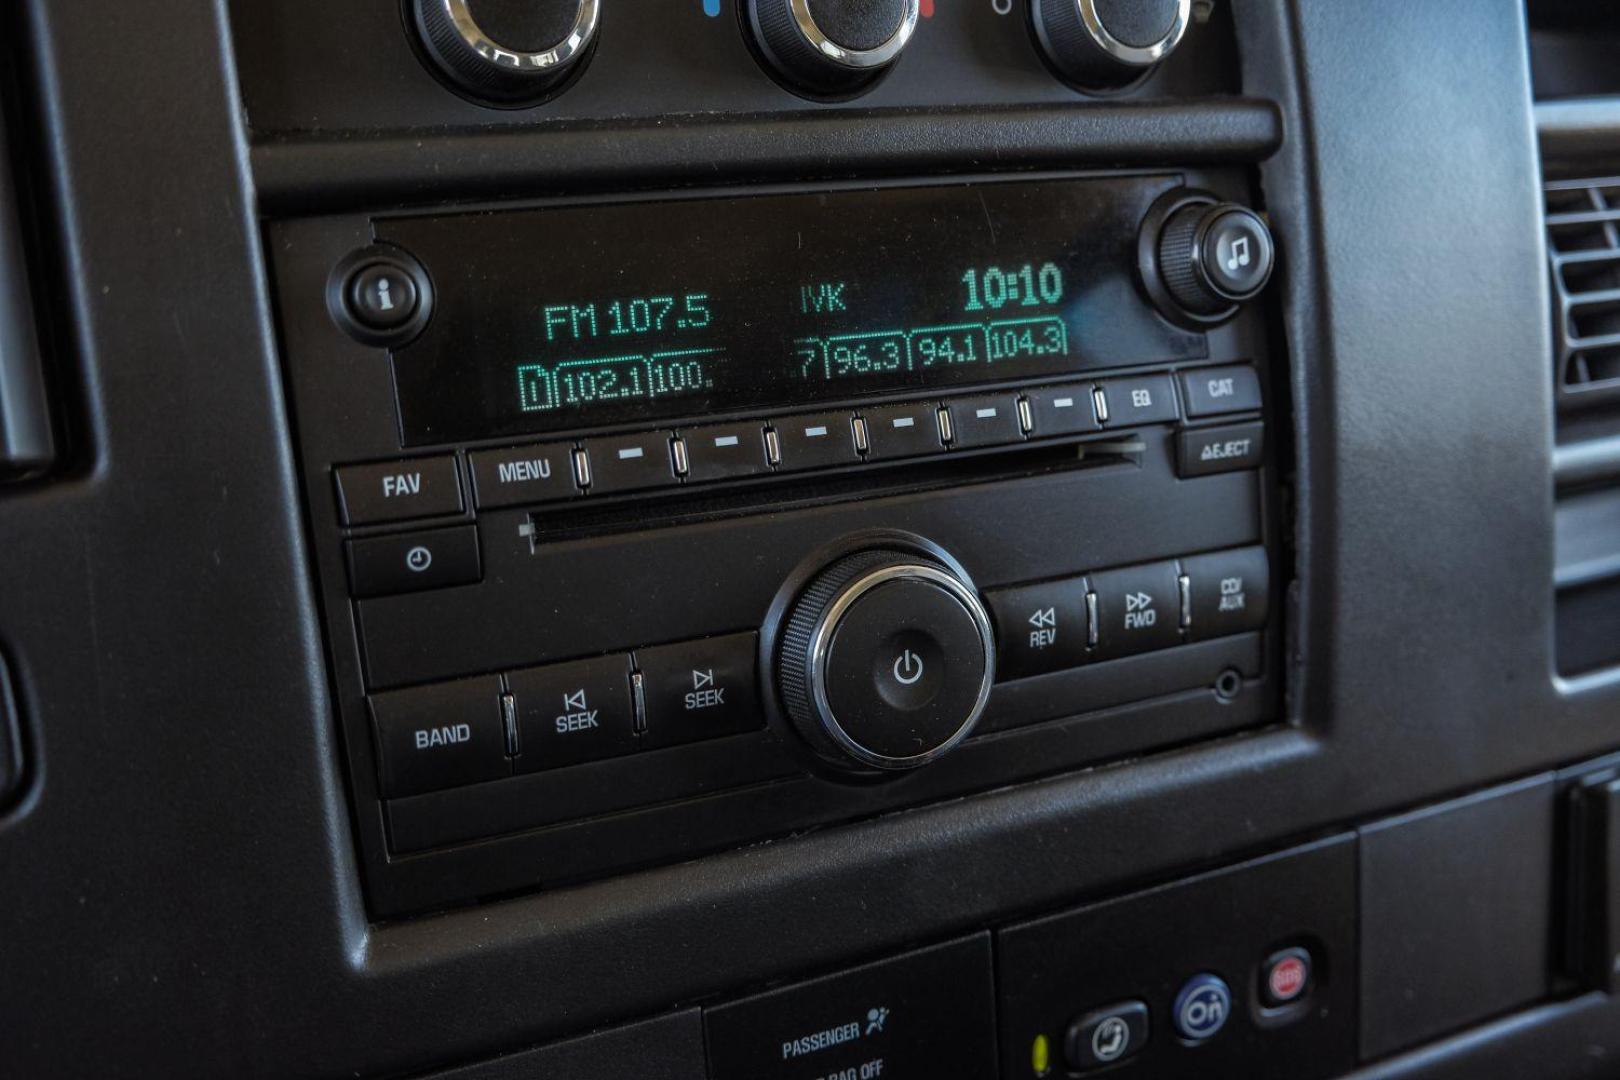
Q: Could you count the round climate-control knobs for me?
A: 3